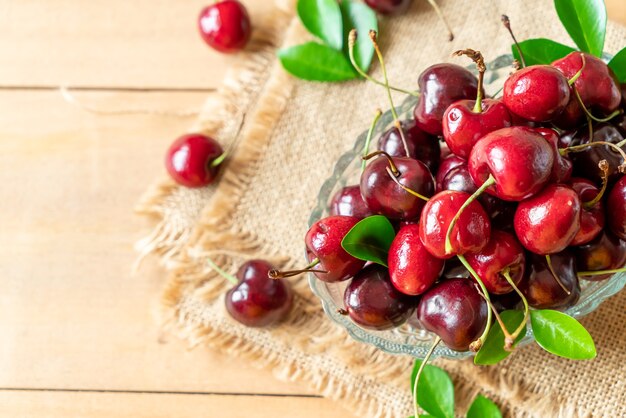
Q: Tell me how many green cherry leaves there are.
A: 11